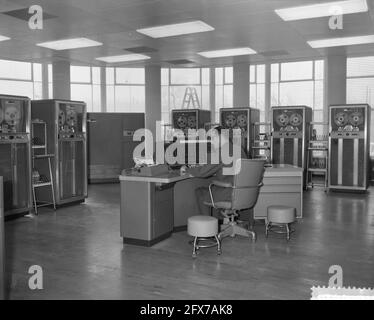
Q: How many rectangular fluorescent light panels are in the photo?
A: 7